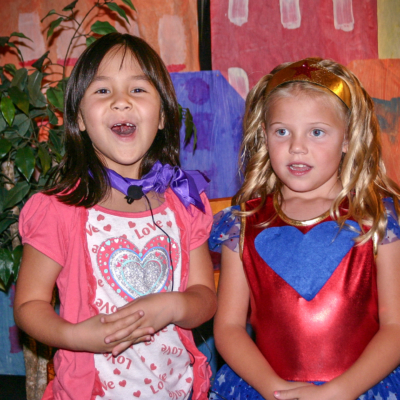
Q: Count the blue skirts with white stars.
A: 1